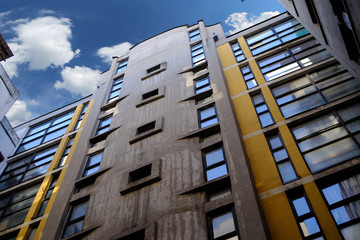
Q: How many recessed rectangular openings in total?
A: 5